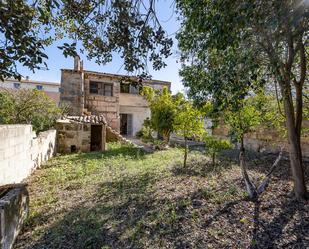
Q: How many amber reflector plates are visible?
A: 0